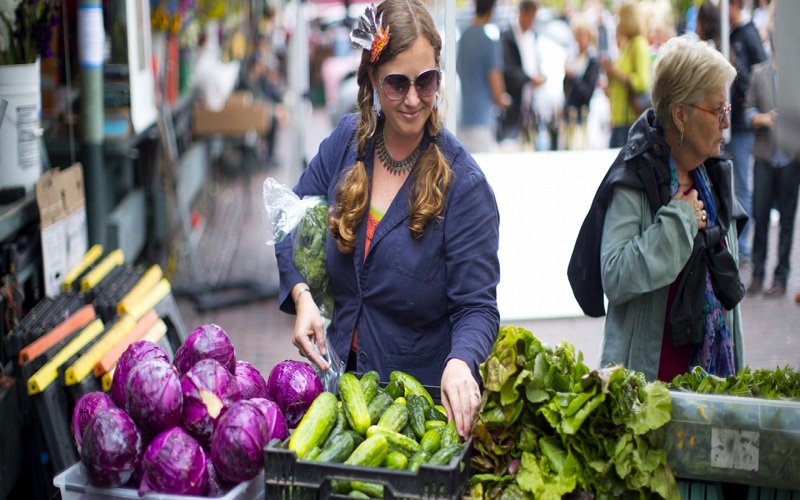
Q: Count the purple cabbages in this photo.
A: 11